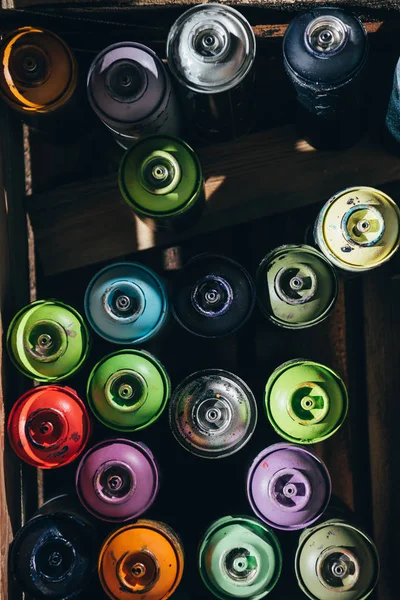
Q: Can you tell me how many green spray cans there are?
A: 7